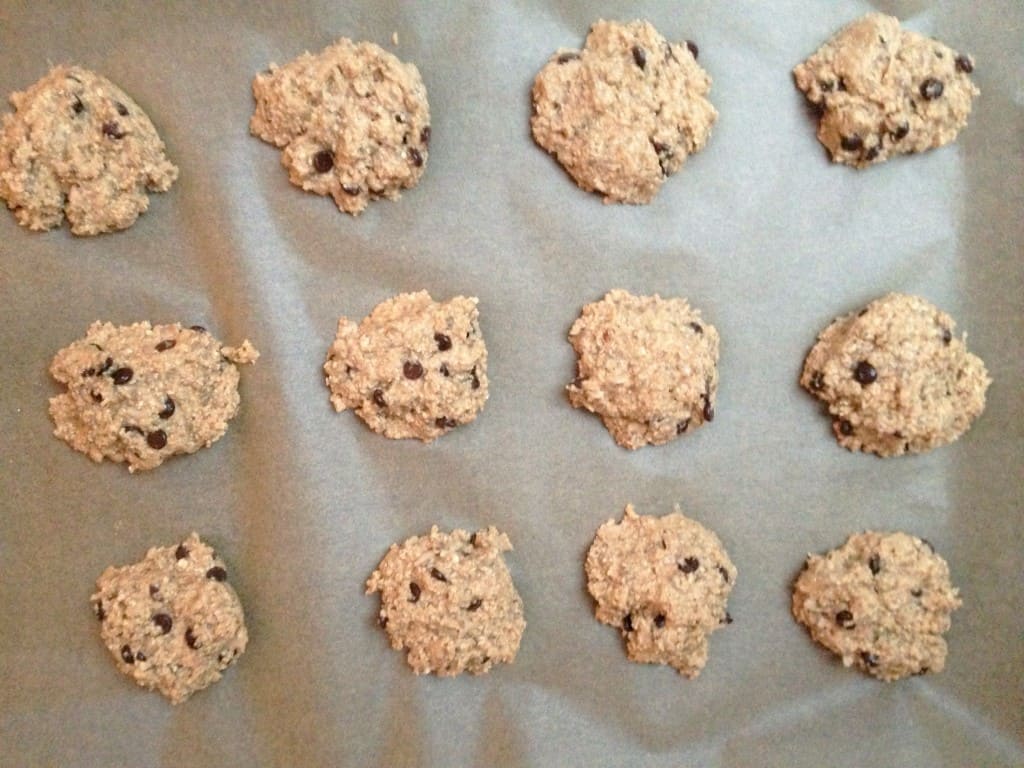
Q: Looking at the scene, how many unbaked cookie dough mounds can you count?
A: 12